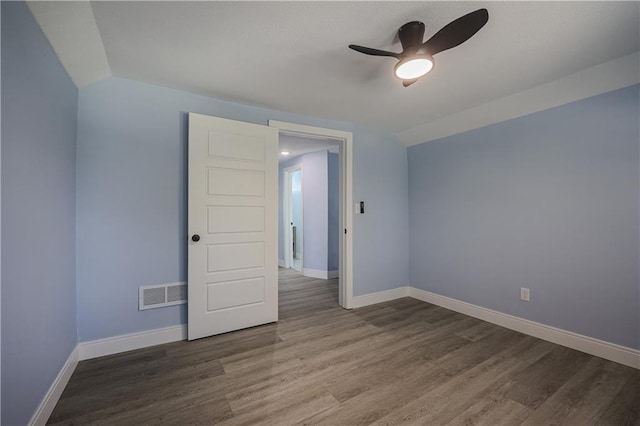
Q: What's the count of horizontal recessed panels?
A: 5